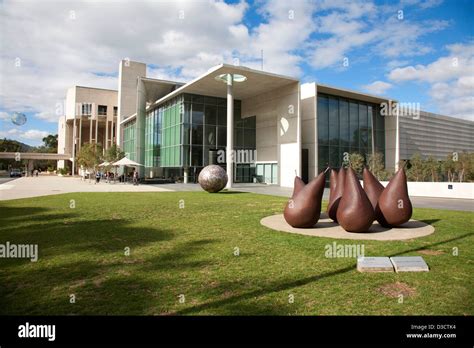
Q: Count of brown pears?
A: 7